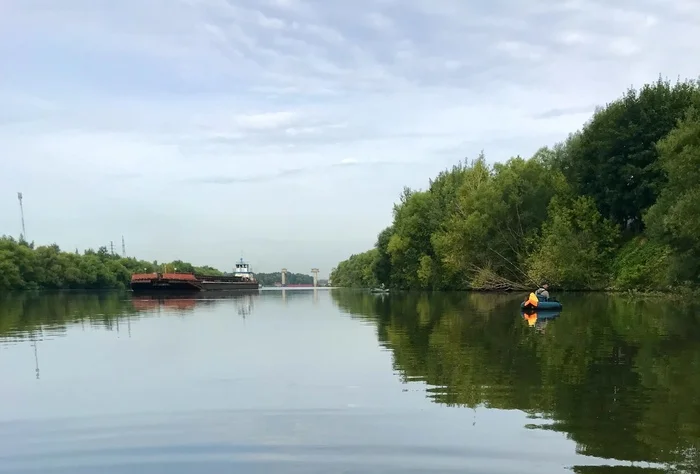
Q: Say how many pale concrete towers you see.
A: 2